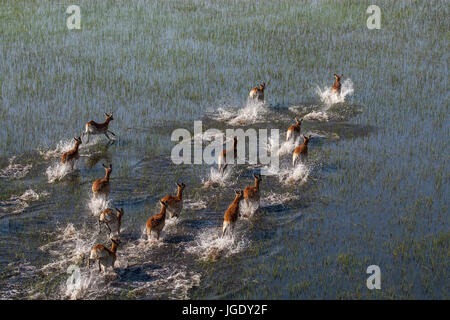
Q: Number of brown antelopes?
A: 14